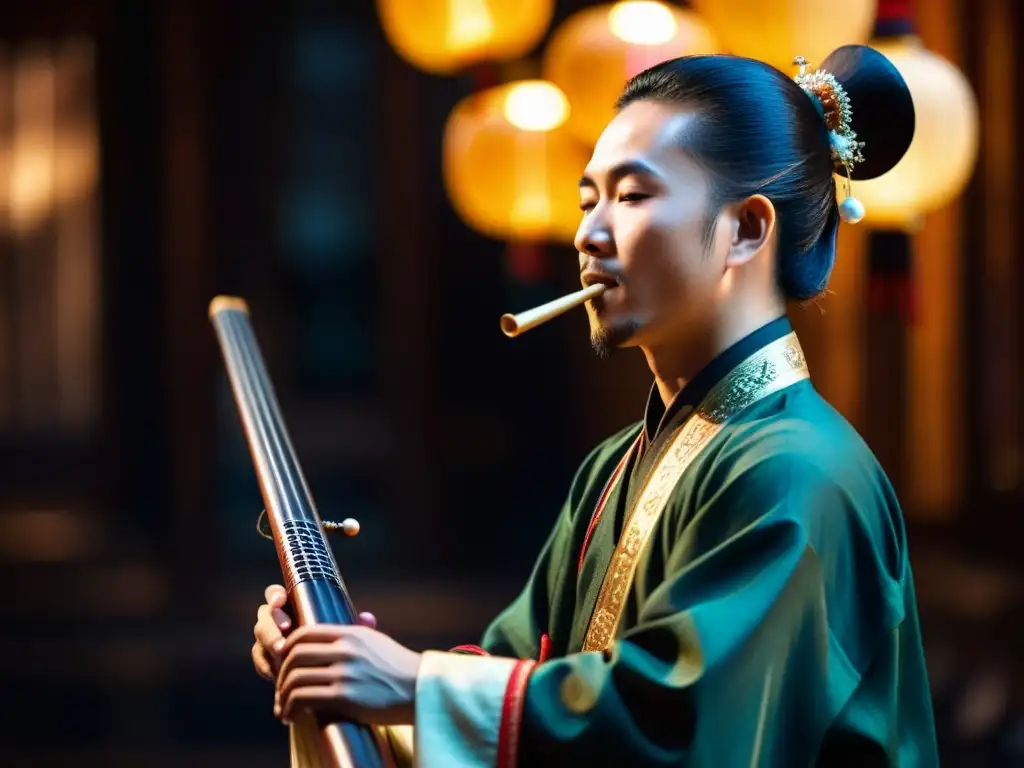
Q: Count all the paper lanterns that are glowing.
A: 5